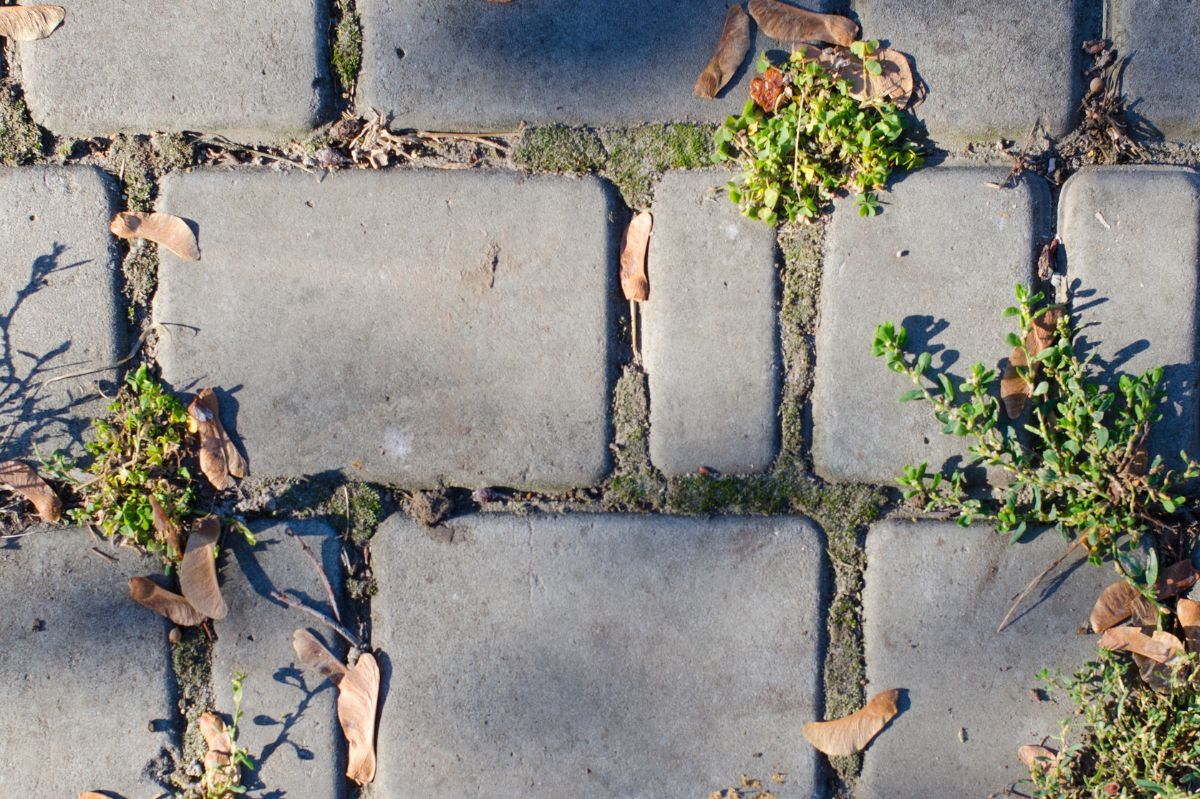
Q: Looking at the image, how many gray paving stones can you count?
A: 13